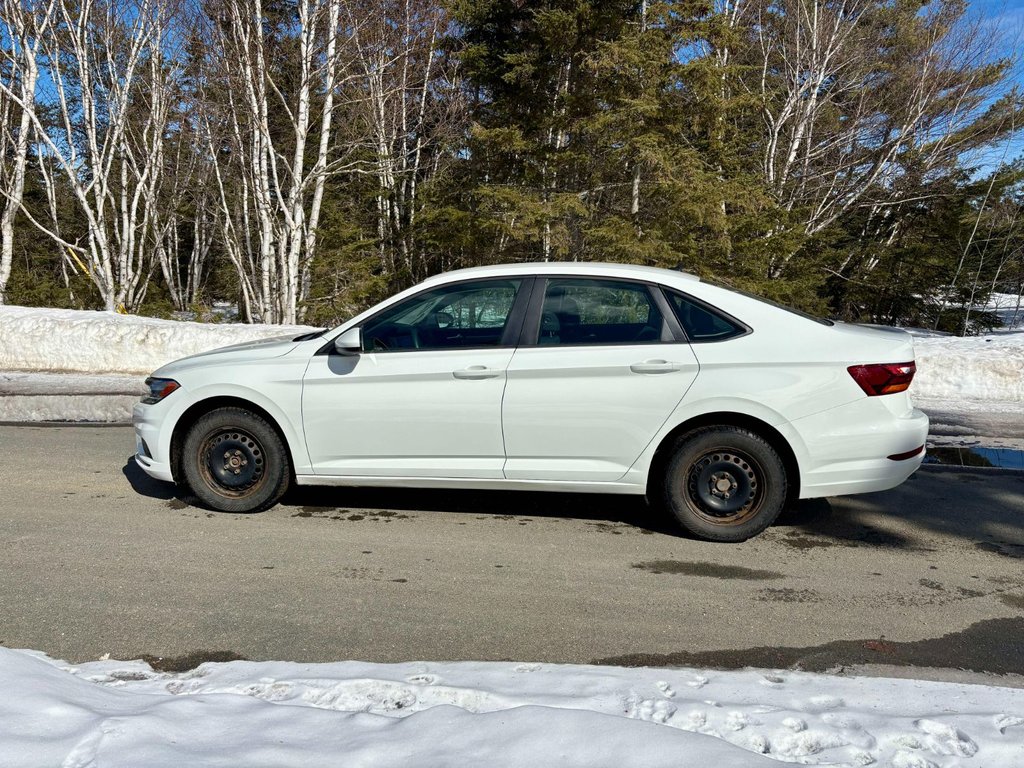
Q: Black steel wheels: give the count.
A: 2